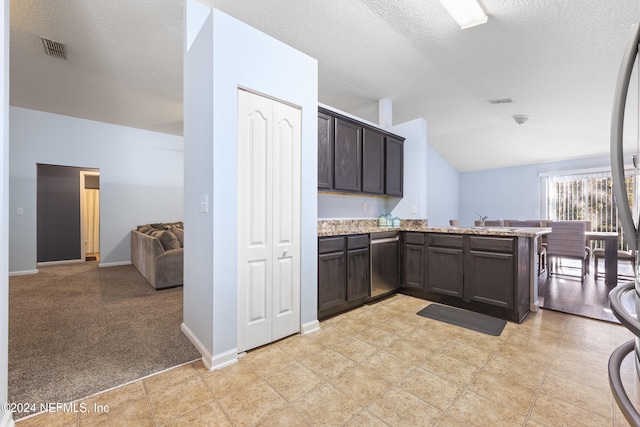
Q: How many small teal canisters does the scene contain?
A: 3